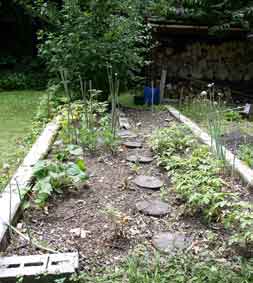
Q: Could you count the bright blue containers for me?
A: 1